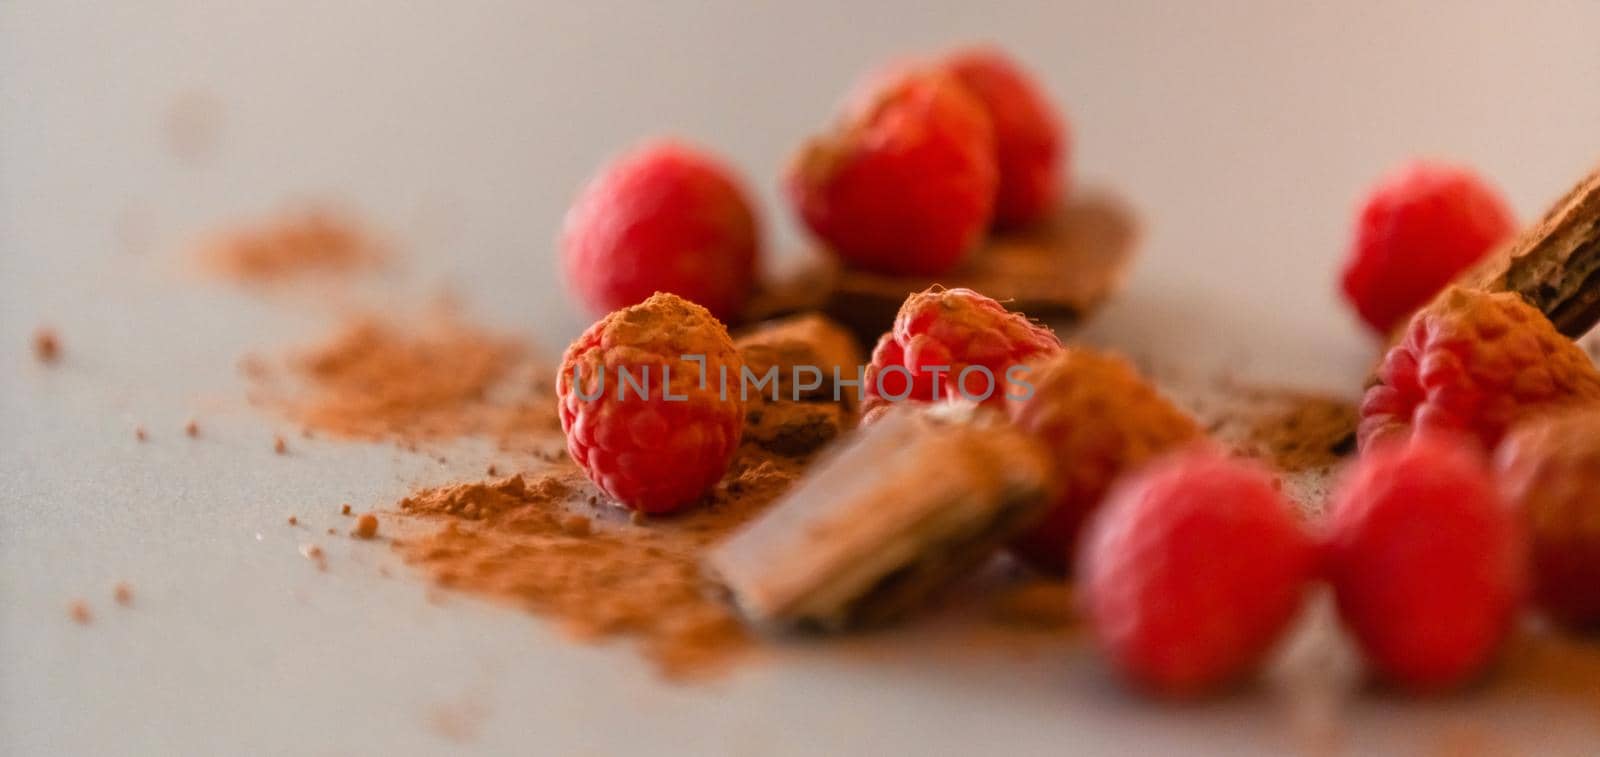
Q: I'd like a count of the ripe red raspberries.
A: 11